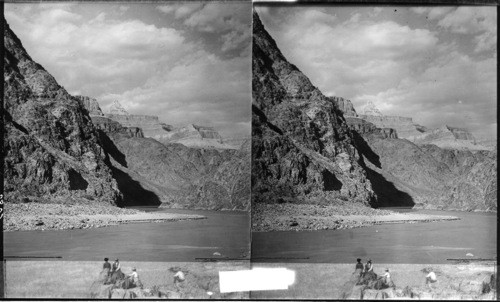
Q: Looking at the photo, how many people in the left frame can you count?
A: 4